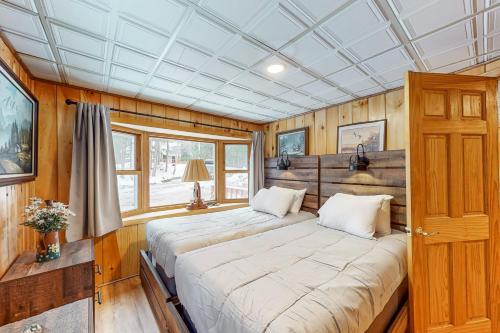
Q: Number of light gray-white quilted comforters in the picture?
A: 2